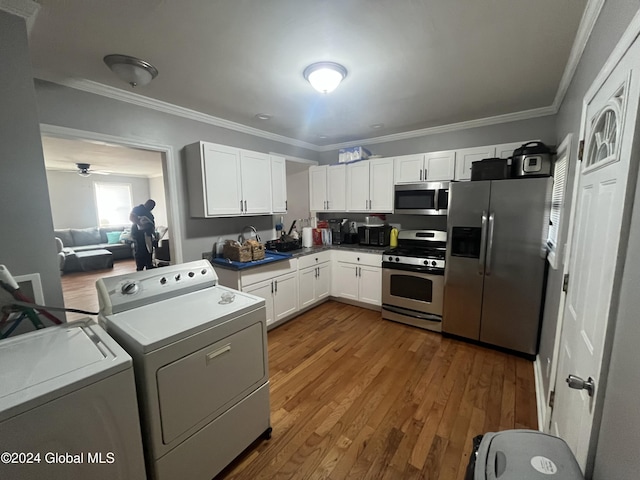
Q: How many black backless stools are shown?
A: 0